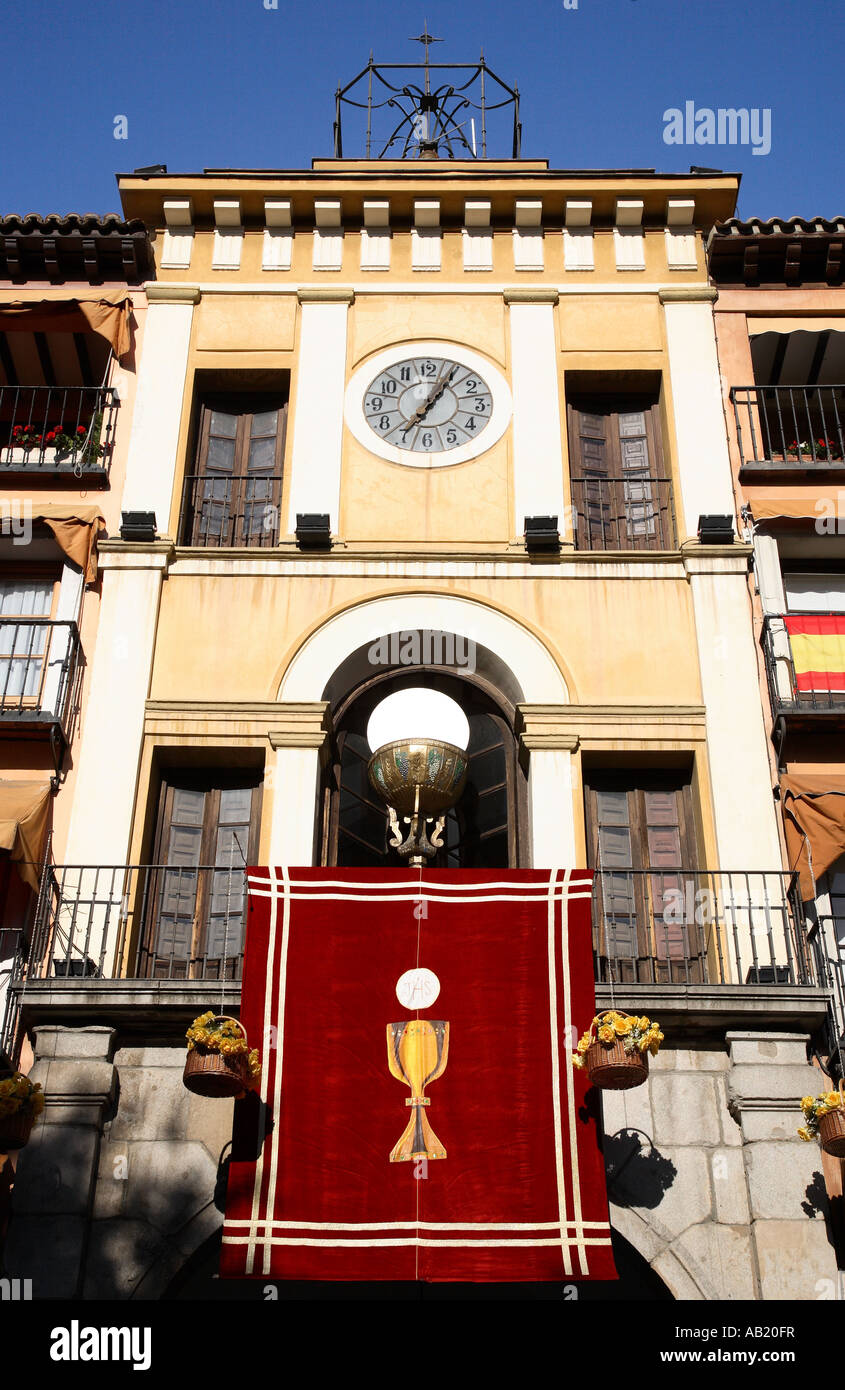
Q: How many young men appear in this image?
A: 0